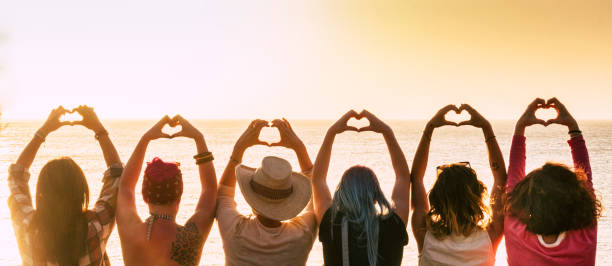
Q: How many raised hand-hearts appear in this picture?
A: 6